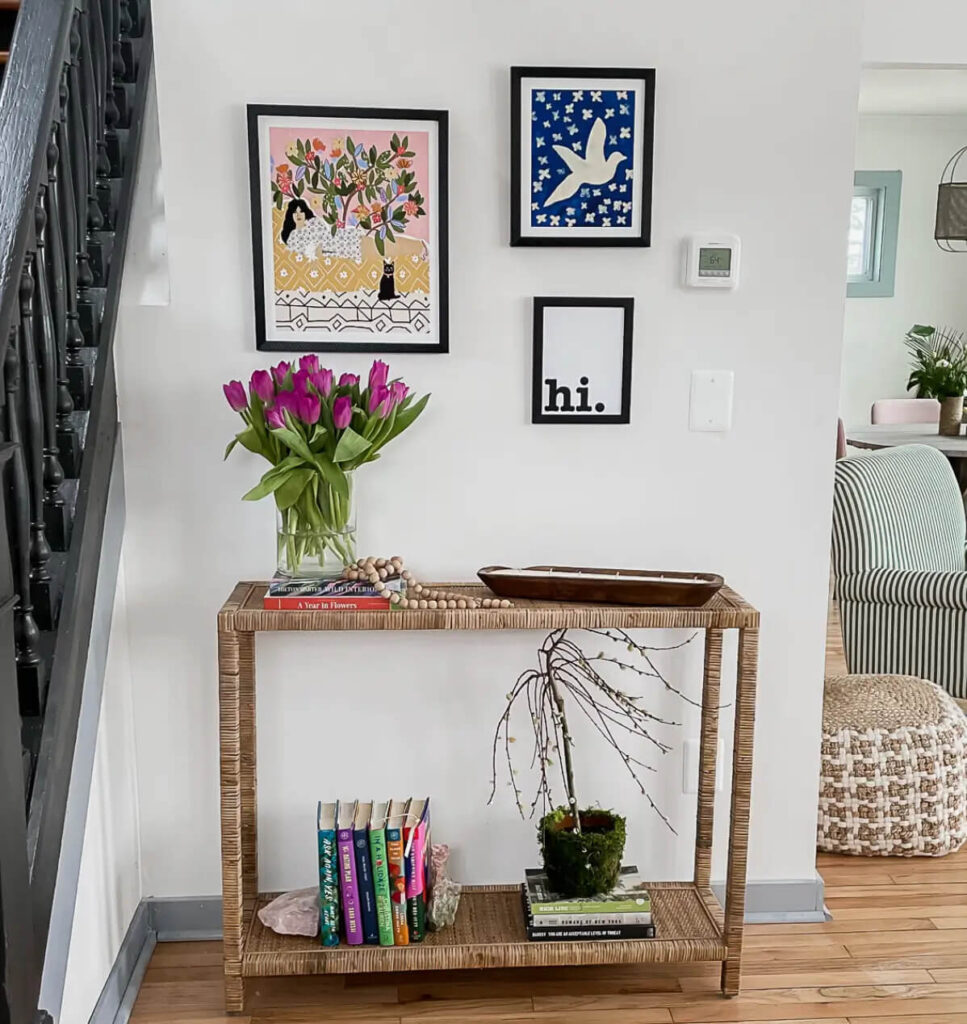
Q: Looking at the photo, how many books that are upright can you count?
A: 6